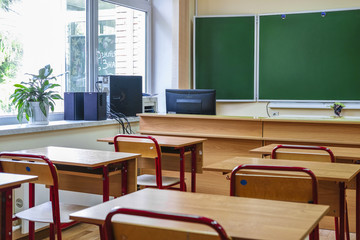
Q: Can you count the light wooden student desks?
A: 6